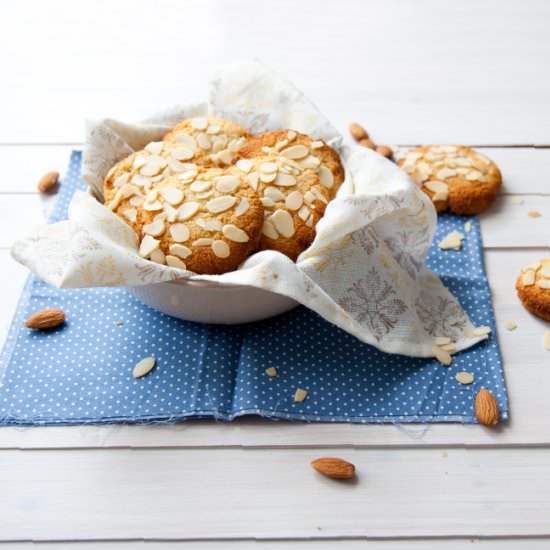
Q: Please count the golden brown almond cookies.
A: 7